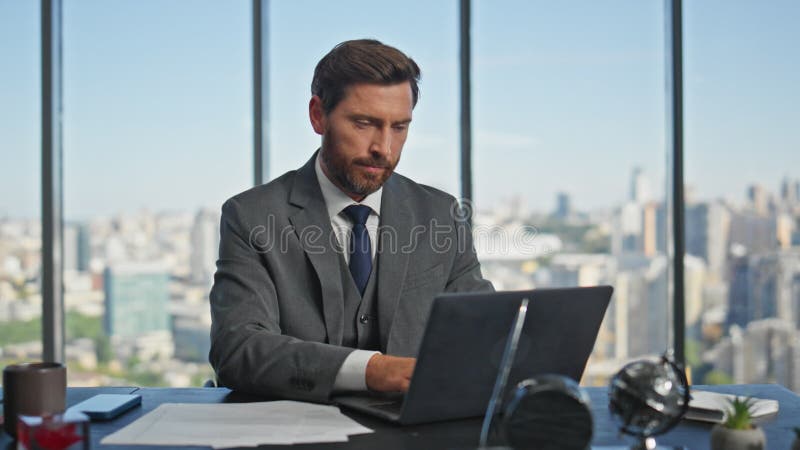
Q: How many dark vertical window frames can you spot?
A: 4